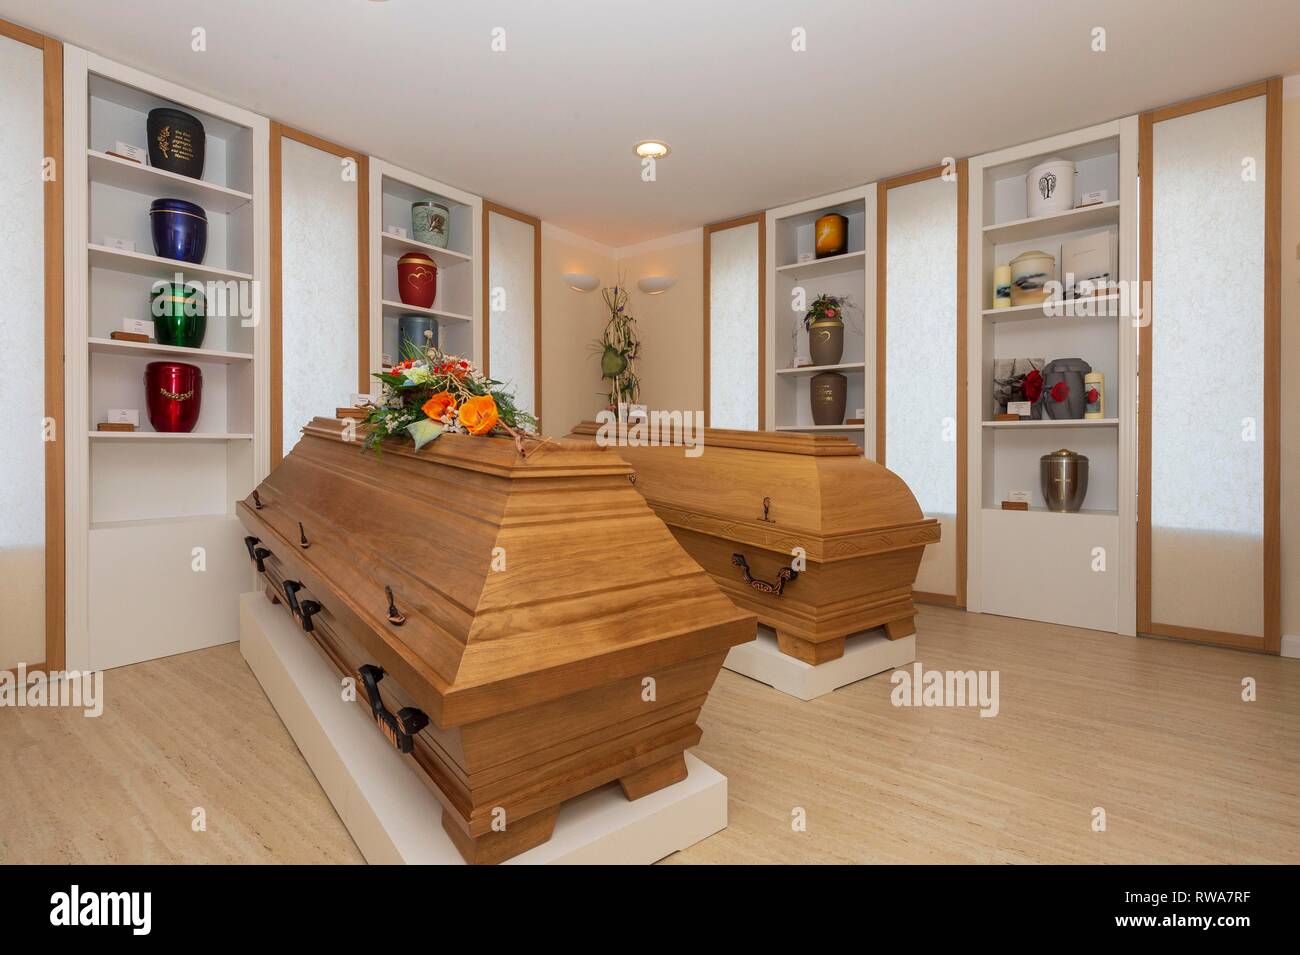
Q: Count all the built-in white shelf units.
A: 4